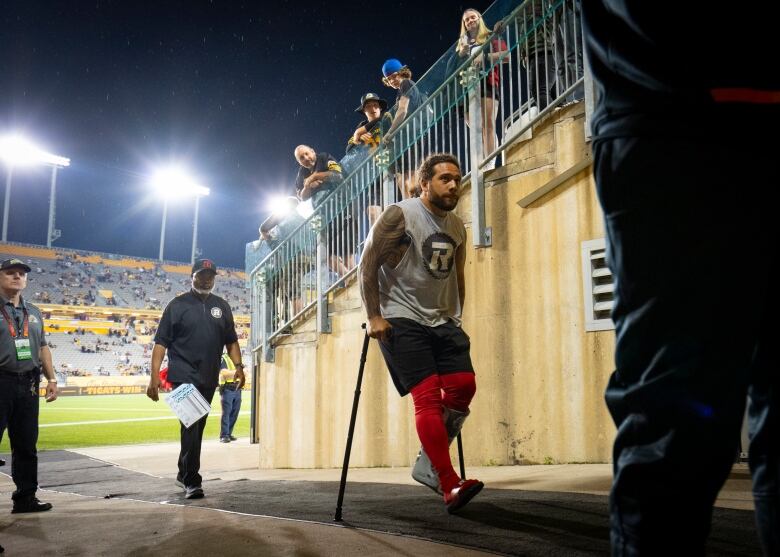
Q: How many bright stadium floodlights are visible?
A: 3